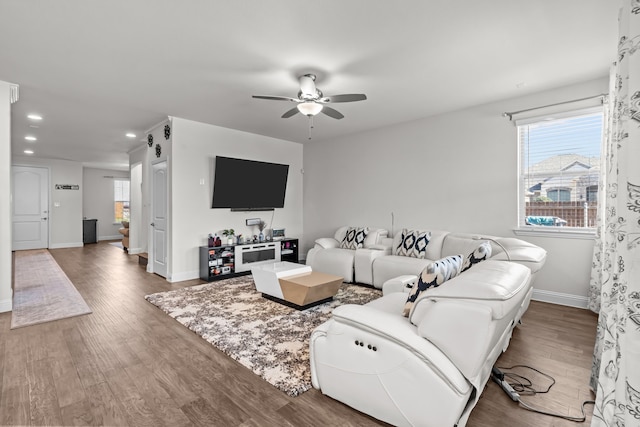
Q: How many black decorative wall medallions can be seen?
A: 3